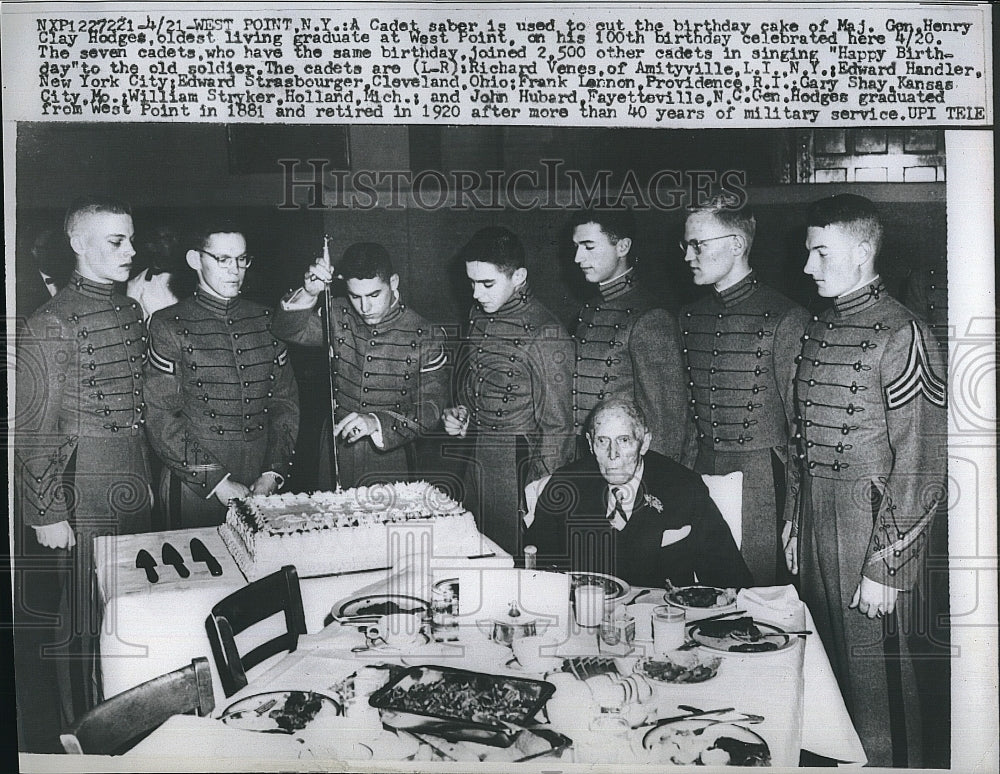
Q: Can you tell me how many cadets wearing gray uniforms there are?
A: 7